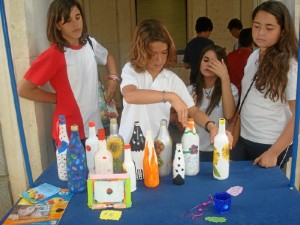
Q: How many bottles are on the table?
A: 12